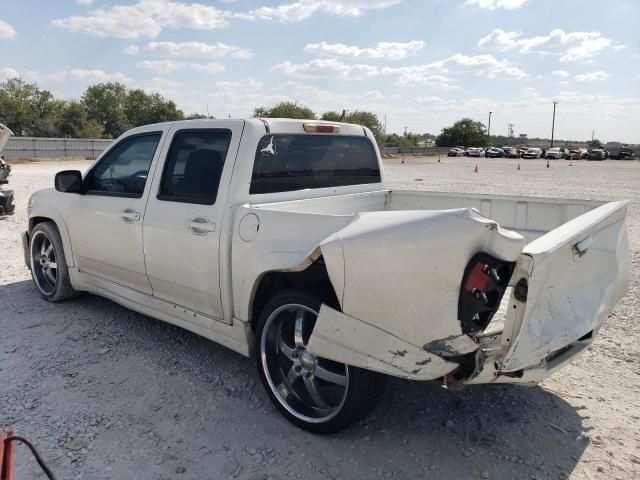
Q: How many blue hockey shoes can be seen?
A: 0